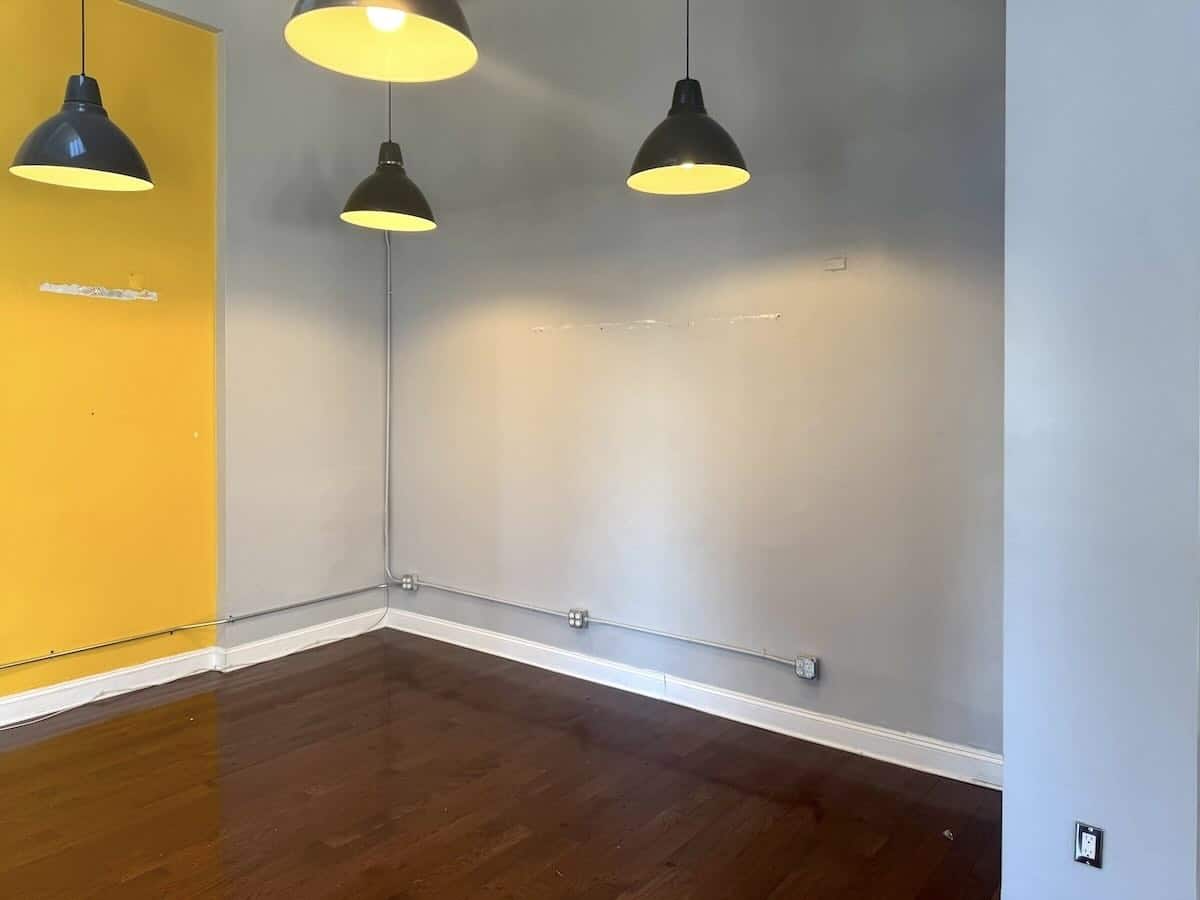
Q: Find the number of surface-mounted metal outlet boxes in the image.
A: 3